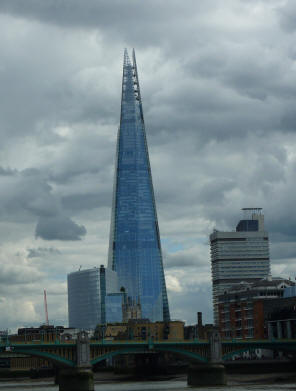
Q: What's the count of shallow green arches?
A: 3